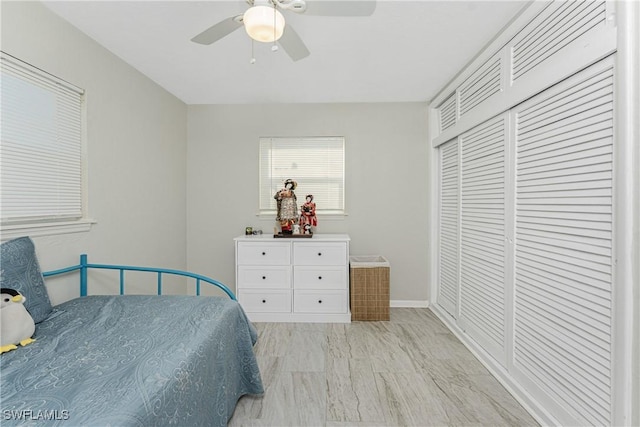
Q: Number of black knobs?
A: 6